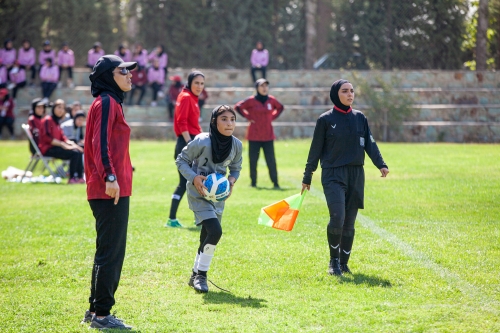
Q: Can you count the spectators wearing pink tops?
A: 13